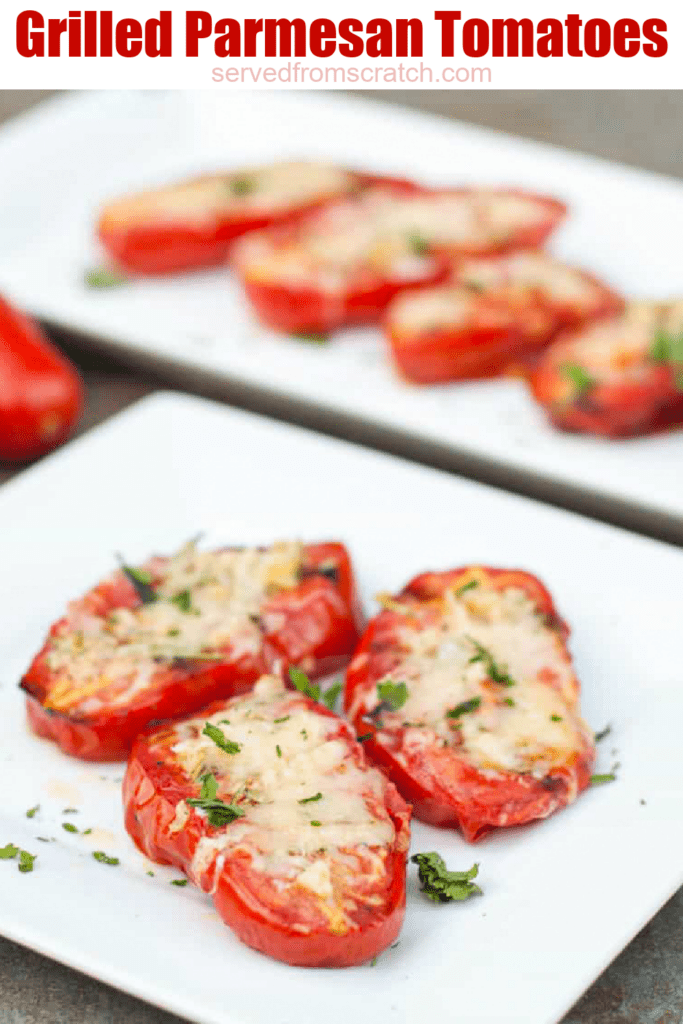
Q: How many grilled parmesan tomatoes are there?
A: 7